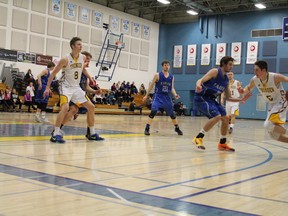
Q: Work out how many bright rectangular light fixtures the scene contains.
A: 3